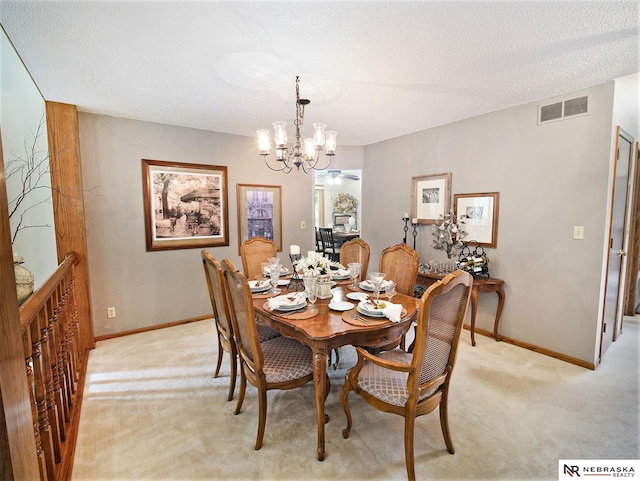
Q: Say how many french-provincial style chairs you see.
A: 6